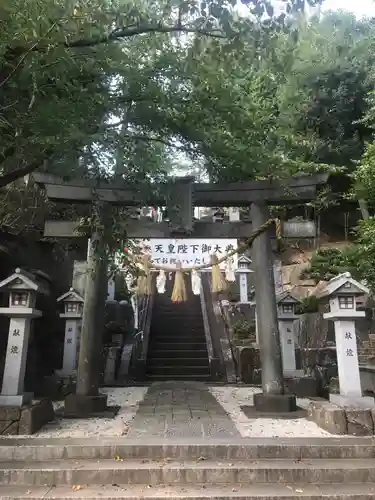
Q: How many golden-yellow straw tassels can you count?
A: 3